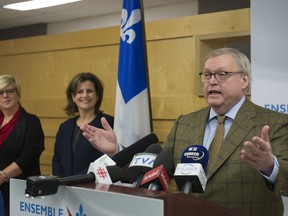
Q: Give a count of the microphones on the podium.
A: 5